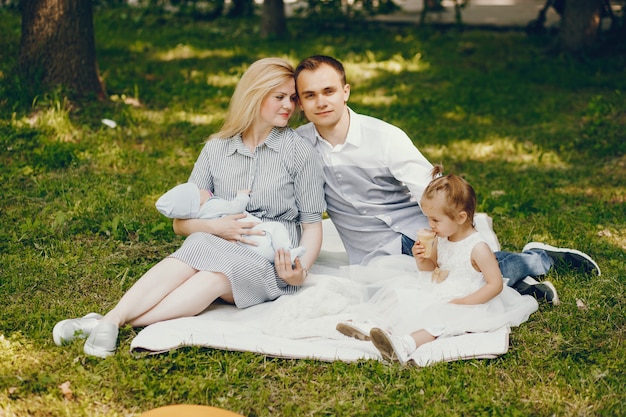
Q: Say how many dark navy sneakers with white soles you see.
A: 2